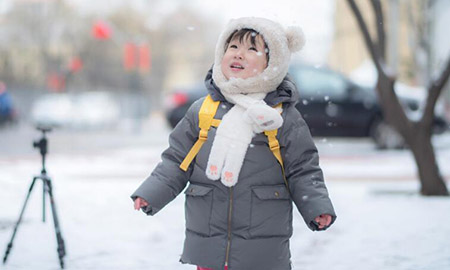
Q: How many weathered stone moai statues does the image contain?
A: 0